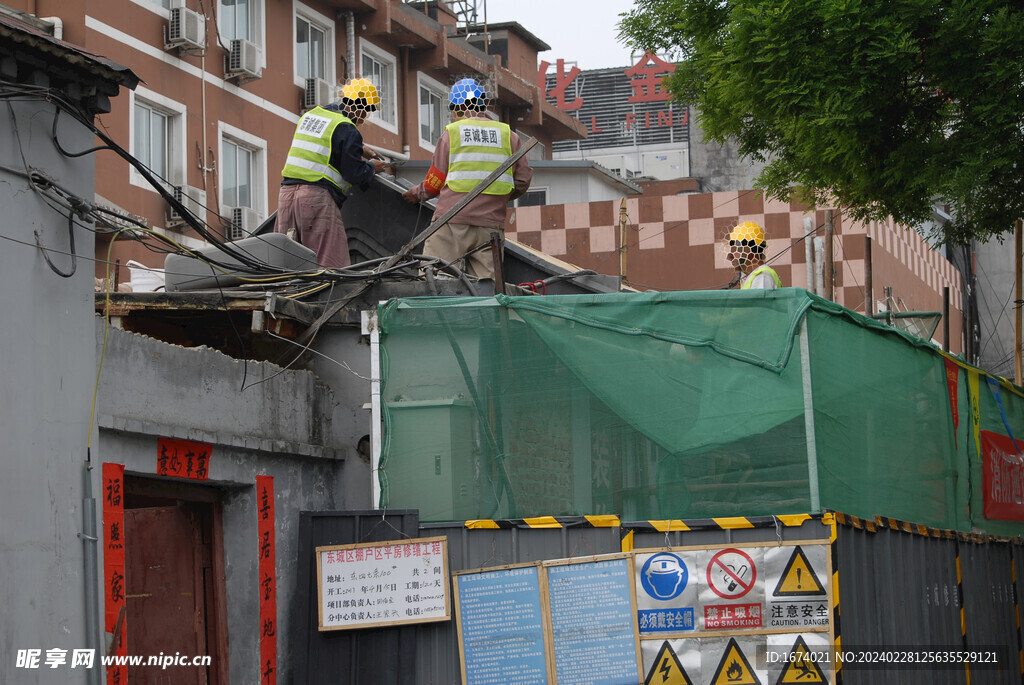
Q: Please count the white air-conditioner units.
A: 5